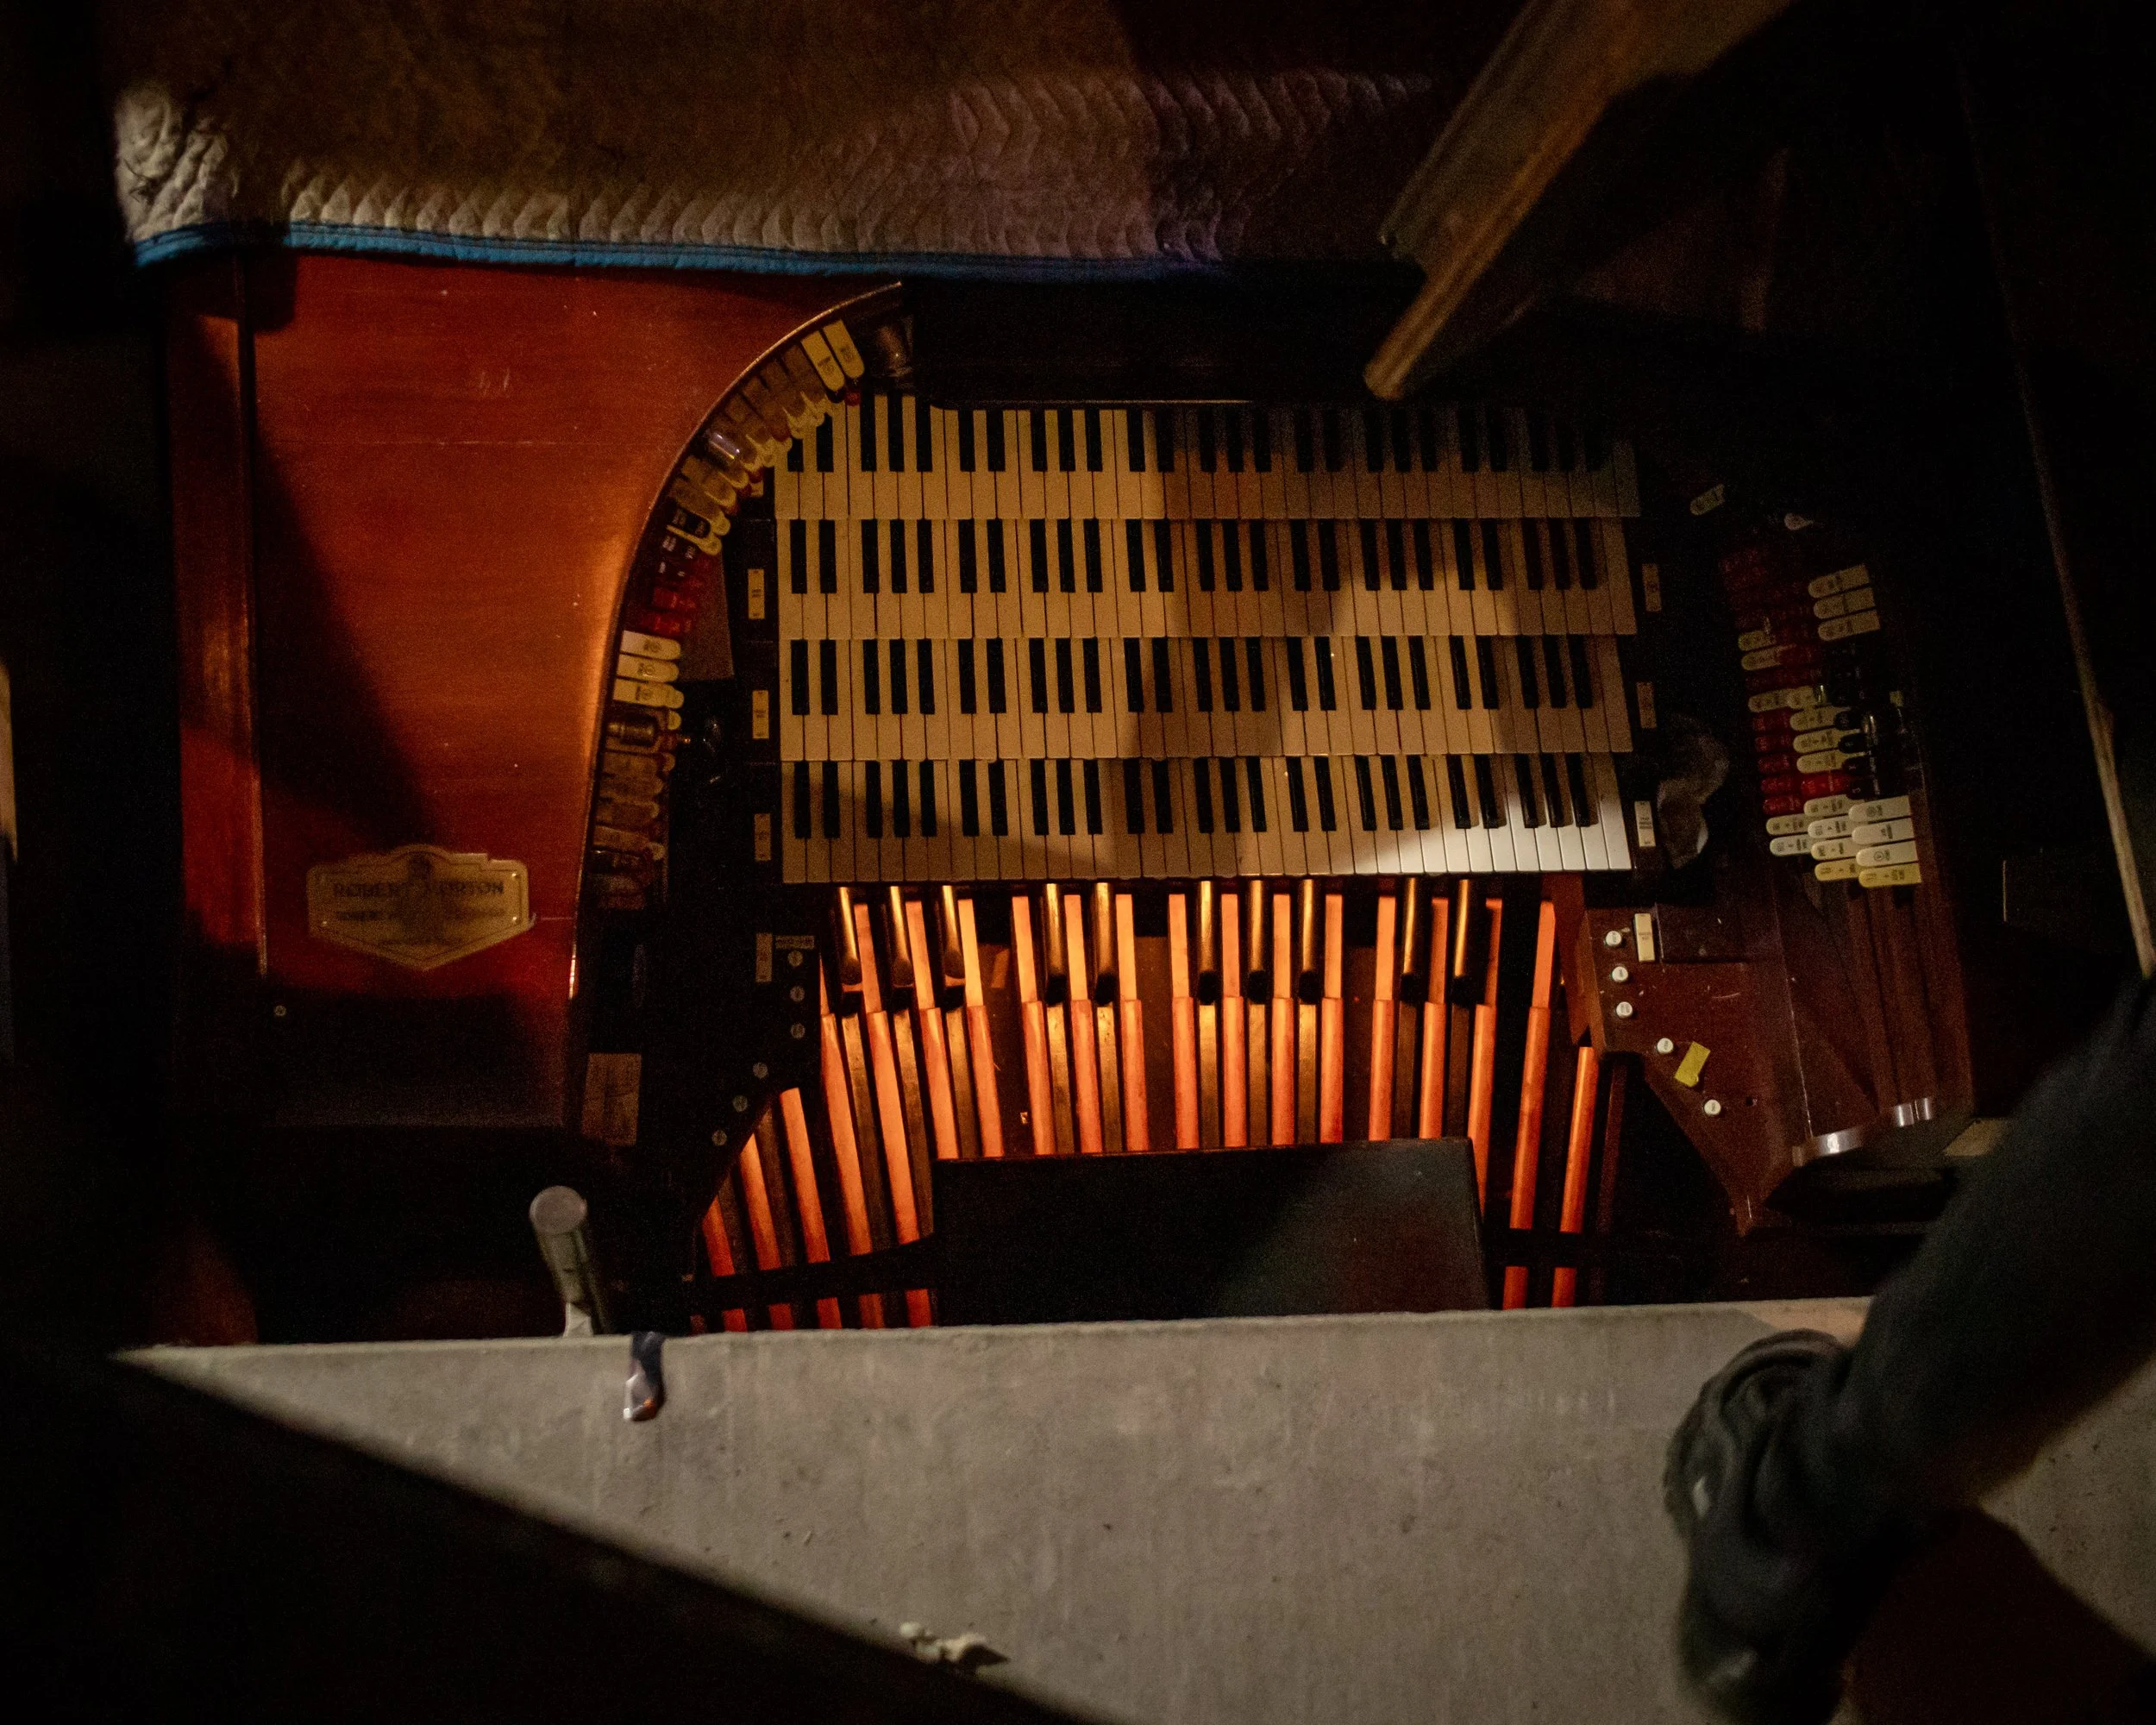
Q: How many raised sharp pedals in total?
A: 10